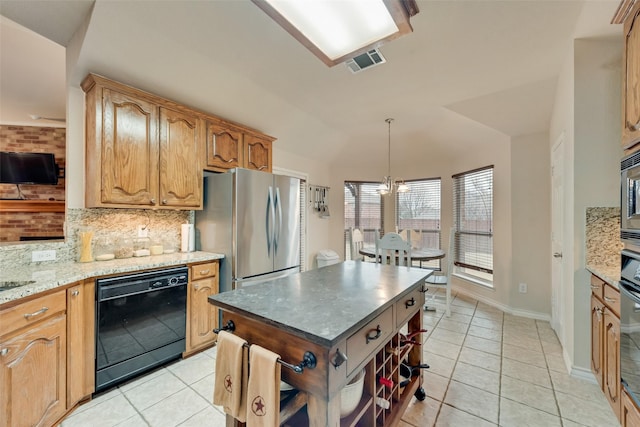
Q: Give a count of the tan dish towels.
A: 2